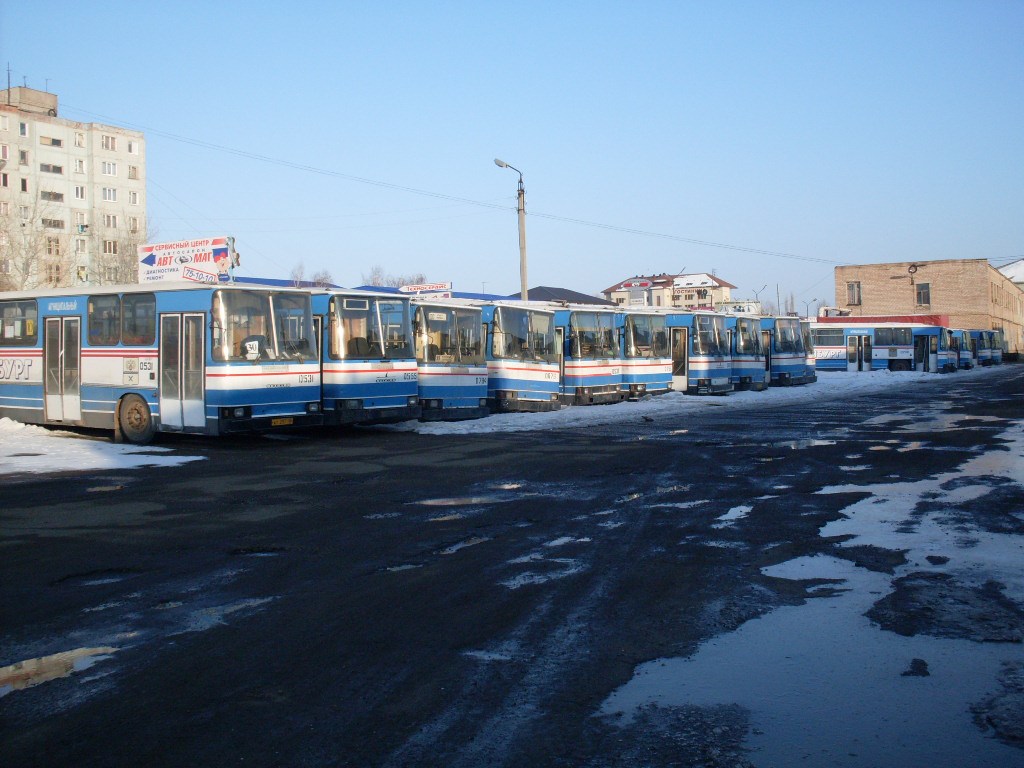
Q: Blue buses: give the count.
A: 14